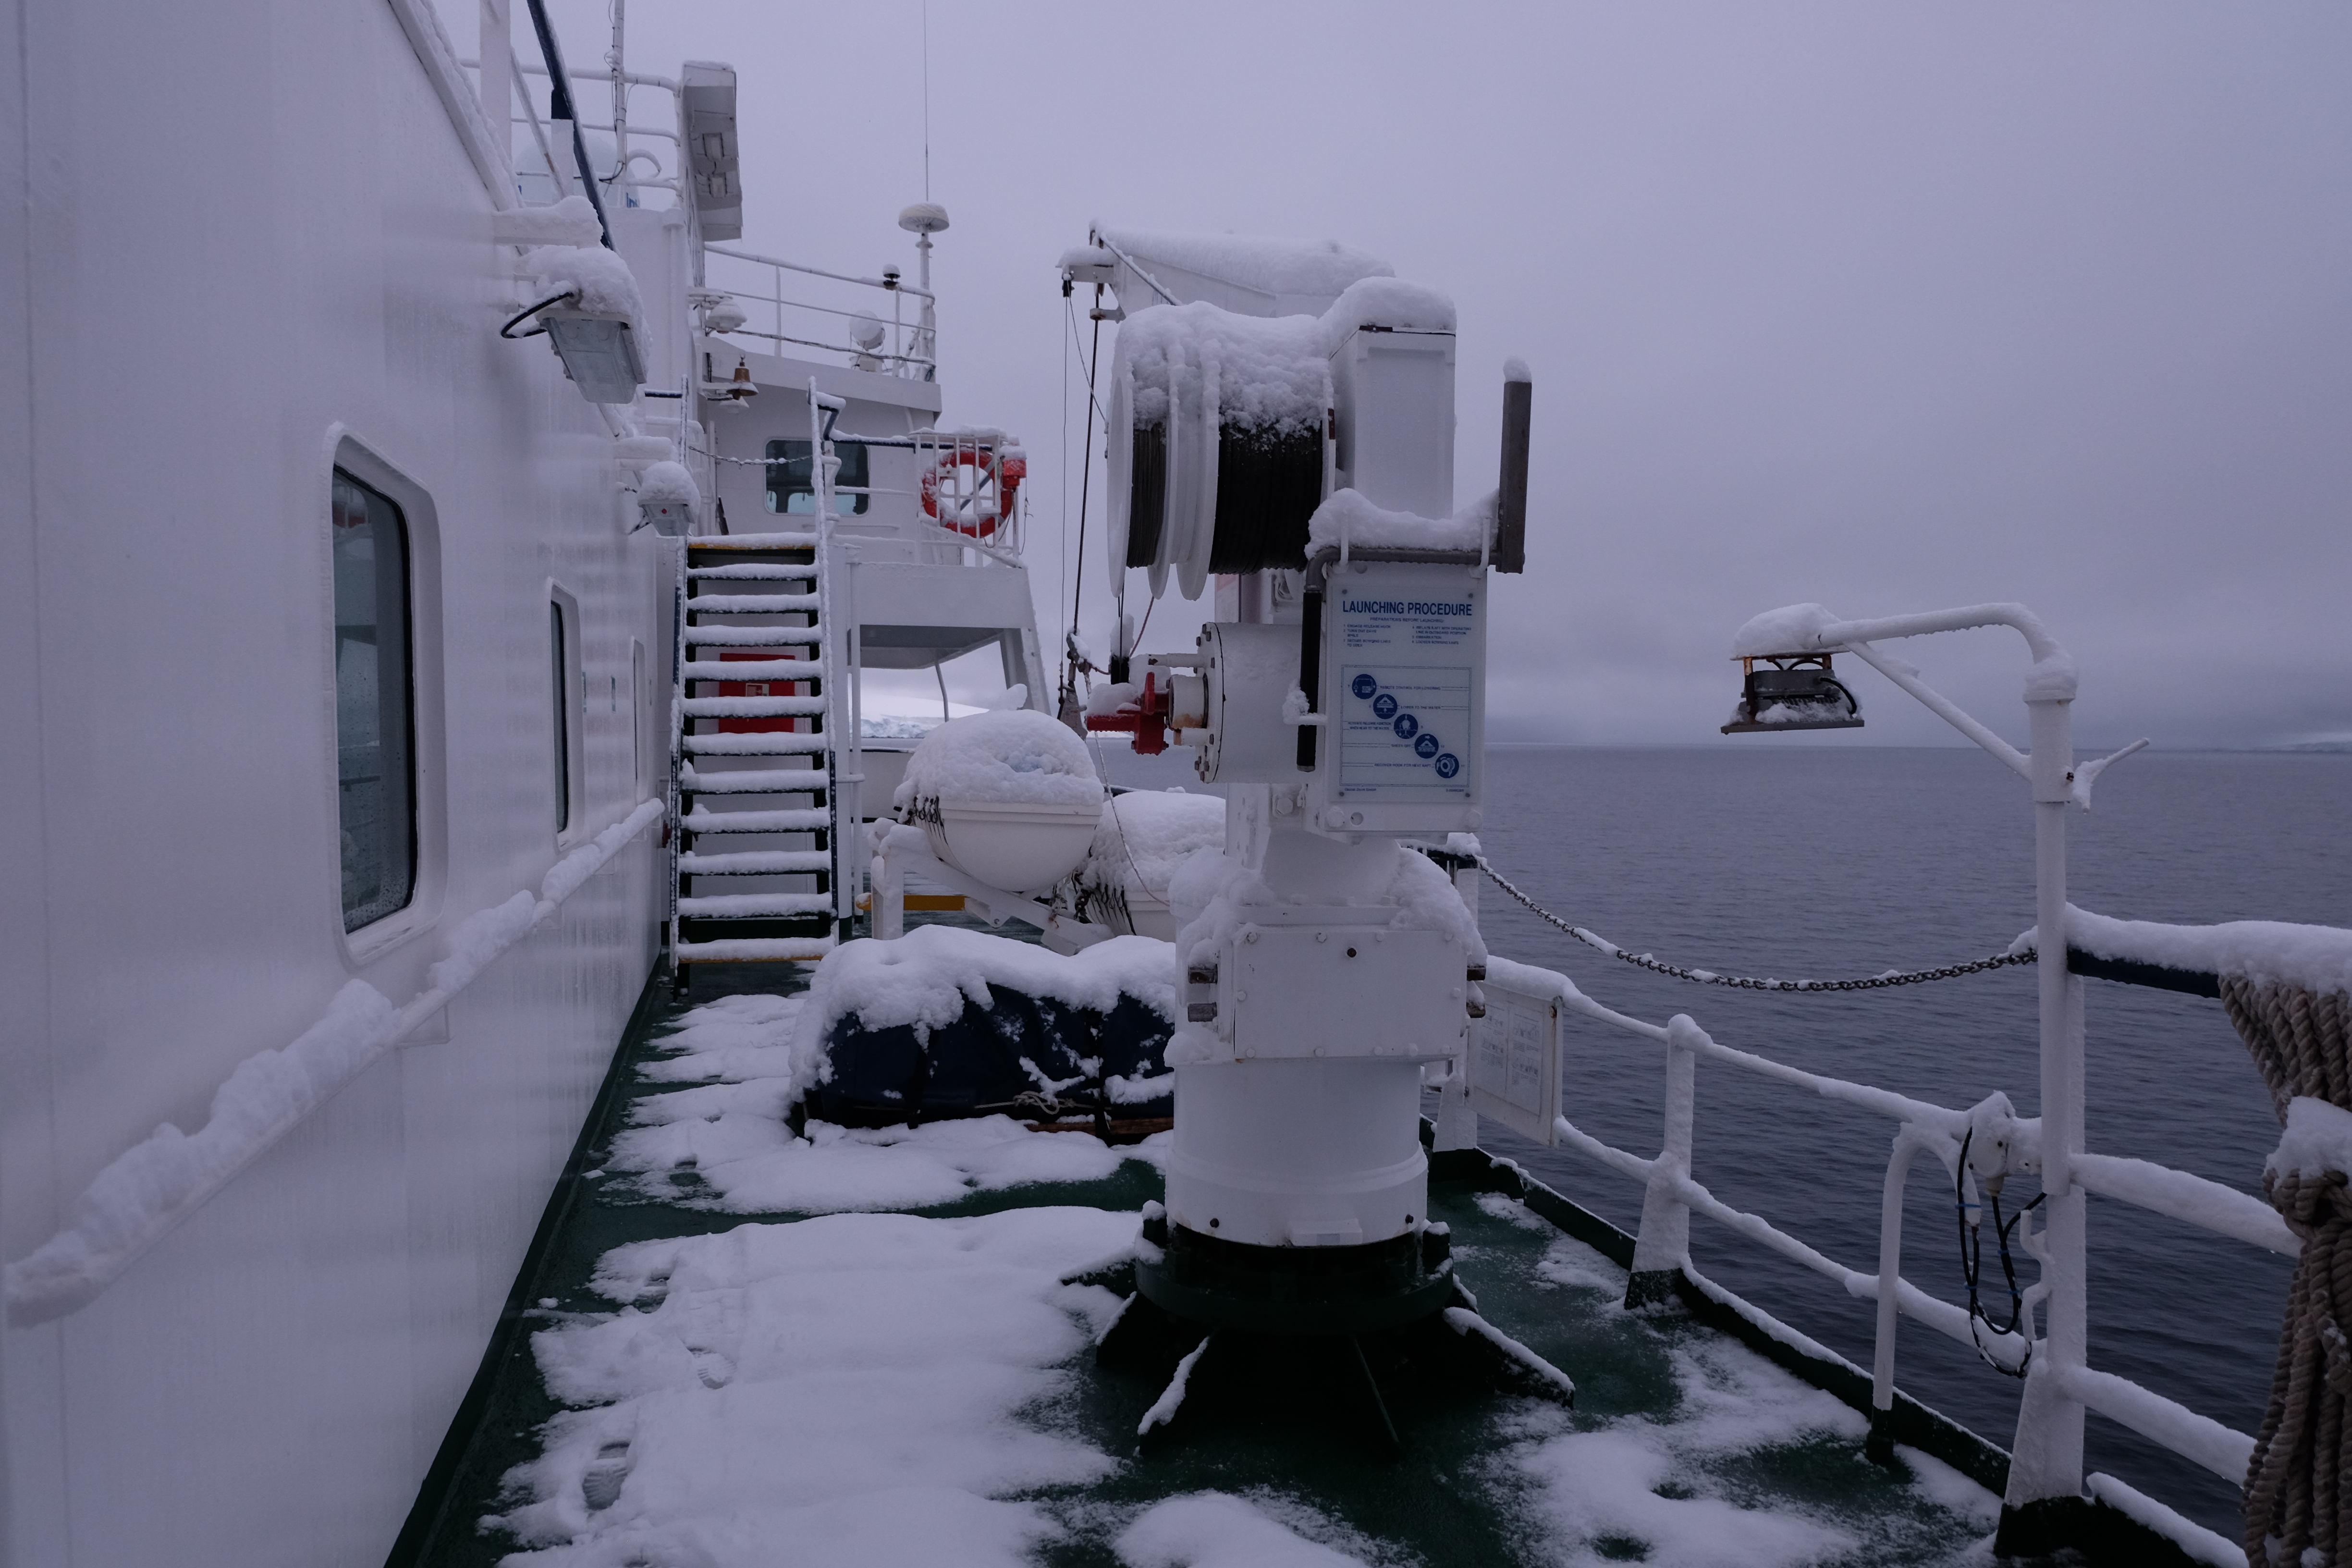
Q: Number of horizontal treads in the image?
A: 12